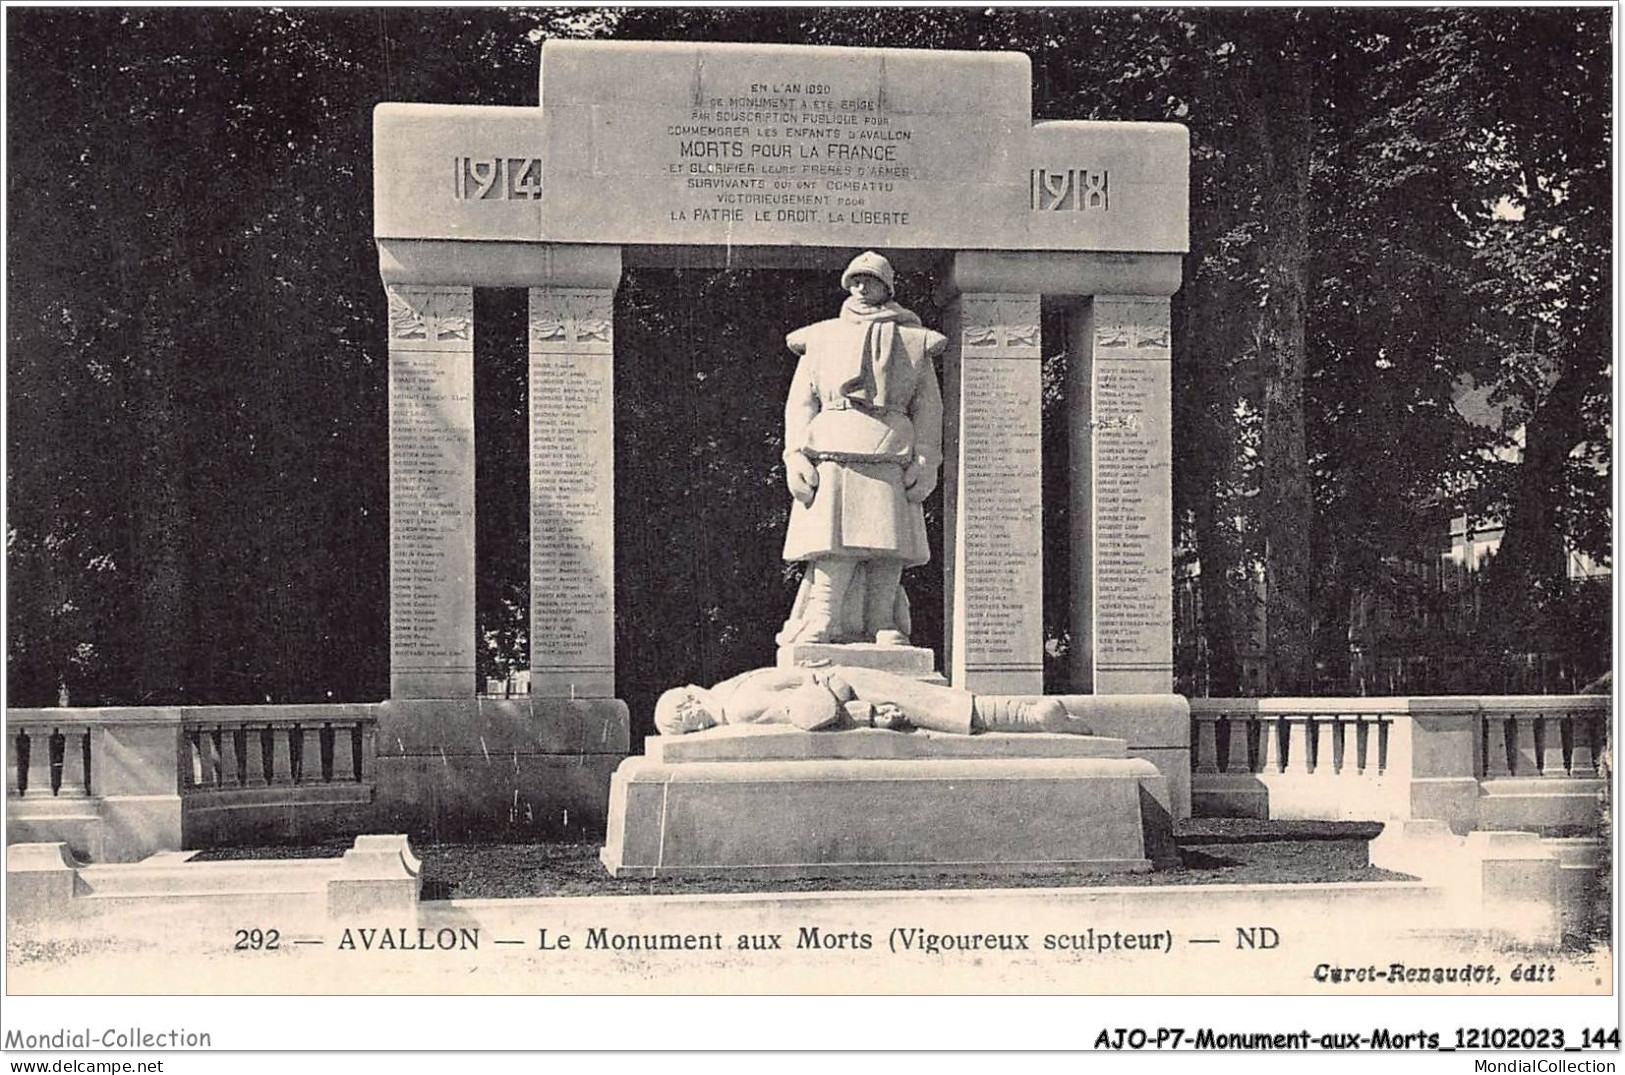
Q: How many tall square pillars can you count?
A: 4